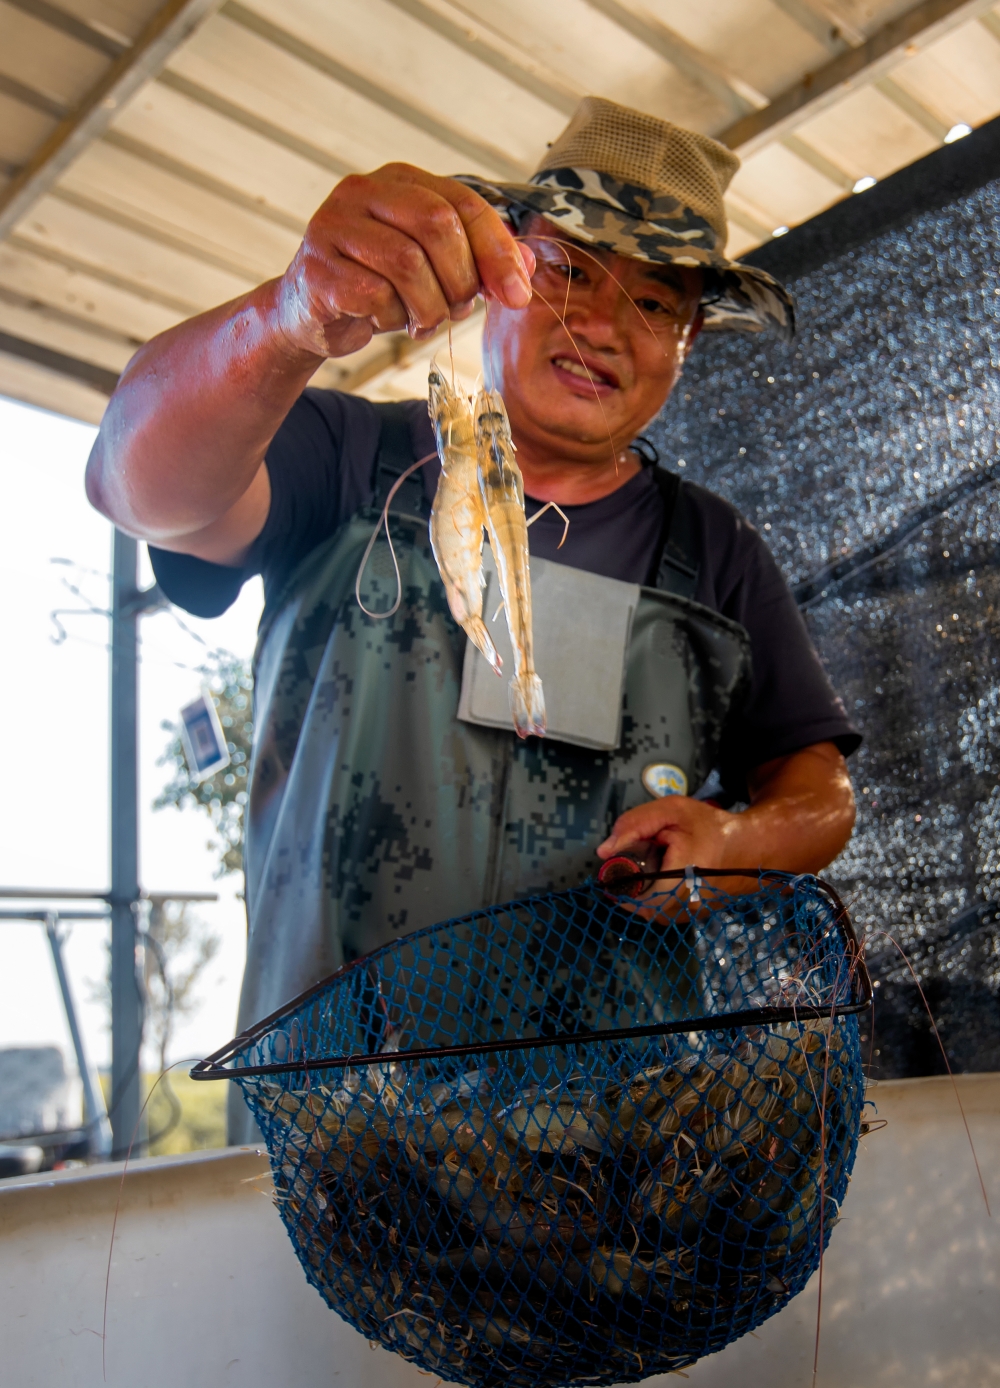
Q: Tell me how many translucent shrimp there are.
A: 2